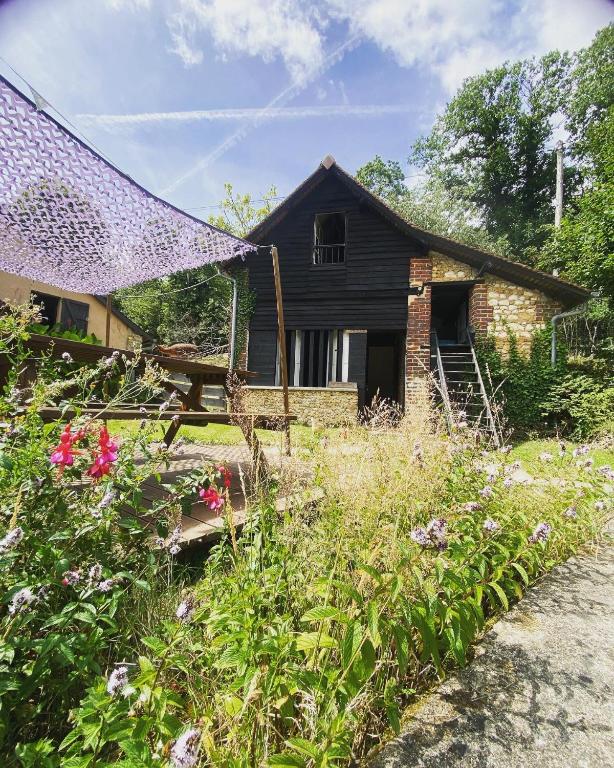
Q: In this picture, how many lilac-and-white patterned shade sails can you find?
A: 1